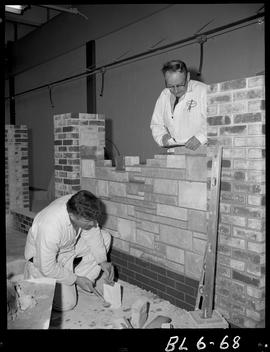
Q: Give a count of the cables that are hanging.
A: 3